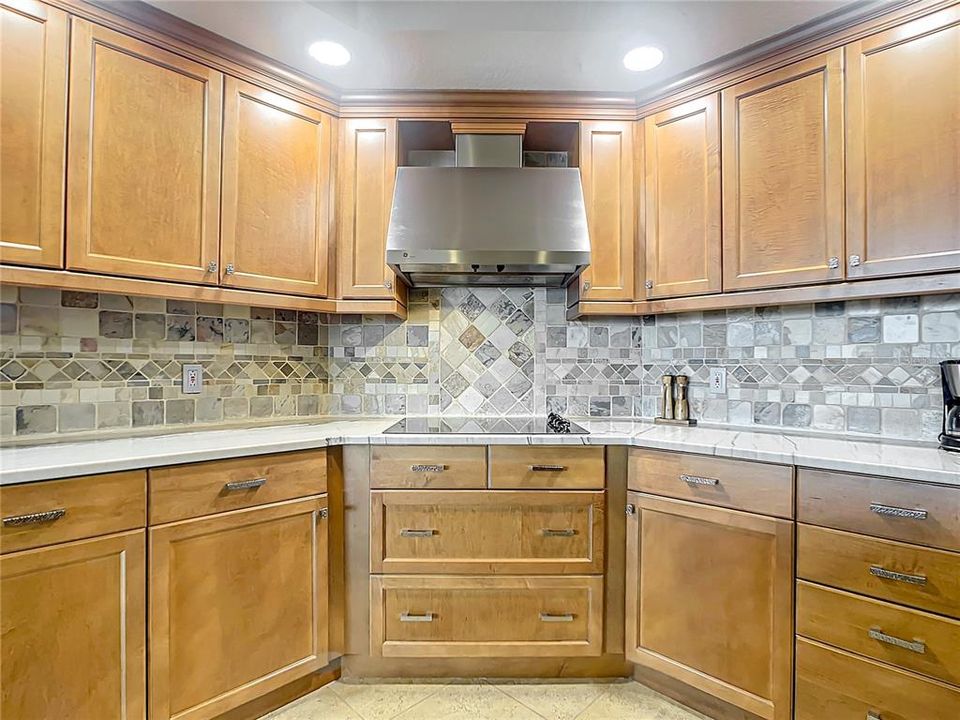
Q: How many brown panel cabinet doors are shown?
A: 11